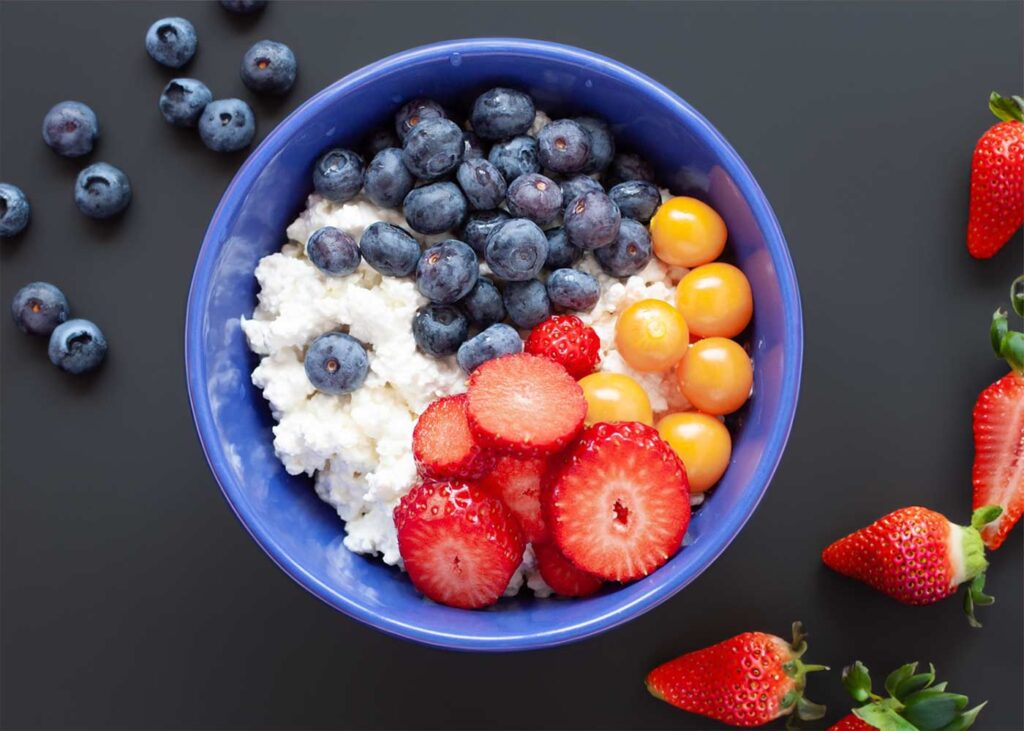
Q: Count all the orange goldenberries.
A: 6